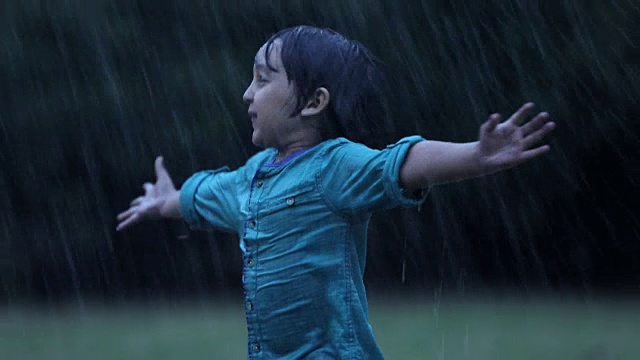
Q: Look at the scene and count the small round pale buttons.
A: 6